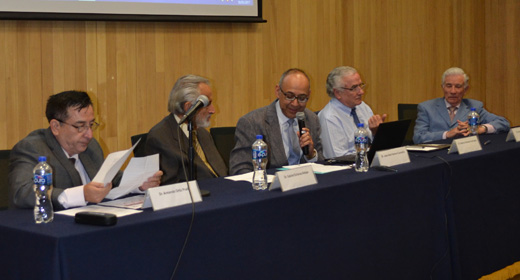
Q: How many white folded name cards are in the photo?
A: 5